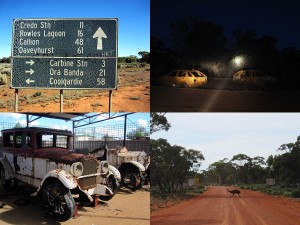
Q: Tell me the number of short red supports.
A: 2